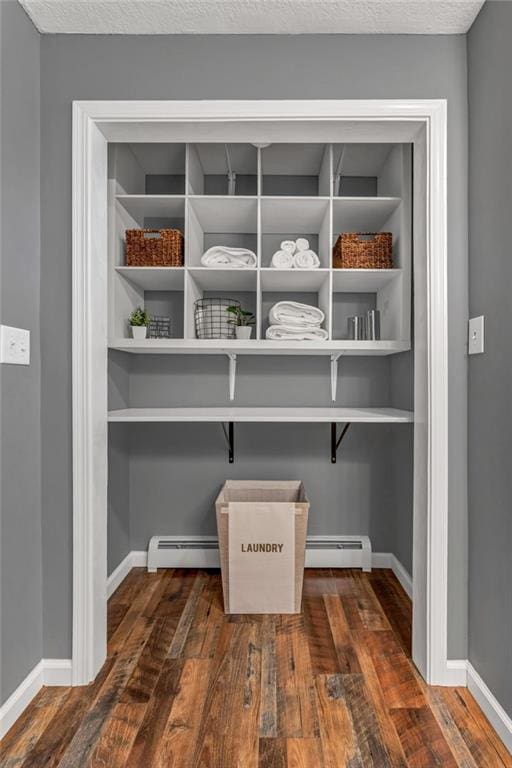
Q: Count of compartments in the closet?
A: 12